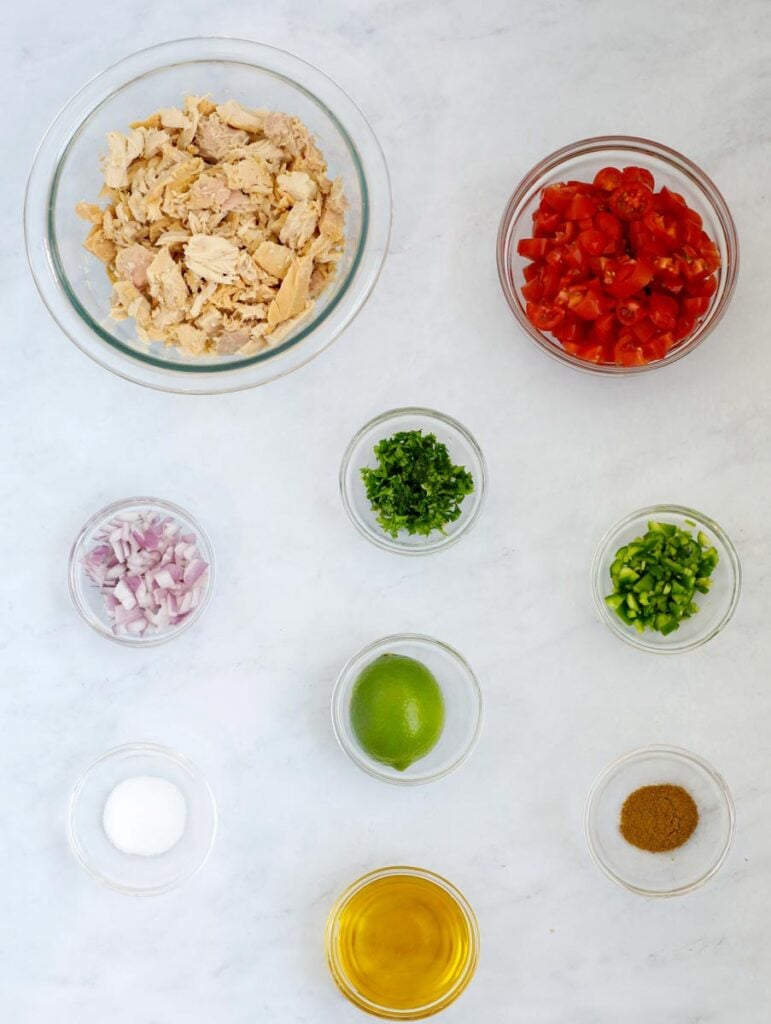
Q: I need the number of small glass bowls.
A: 7